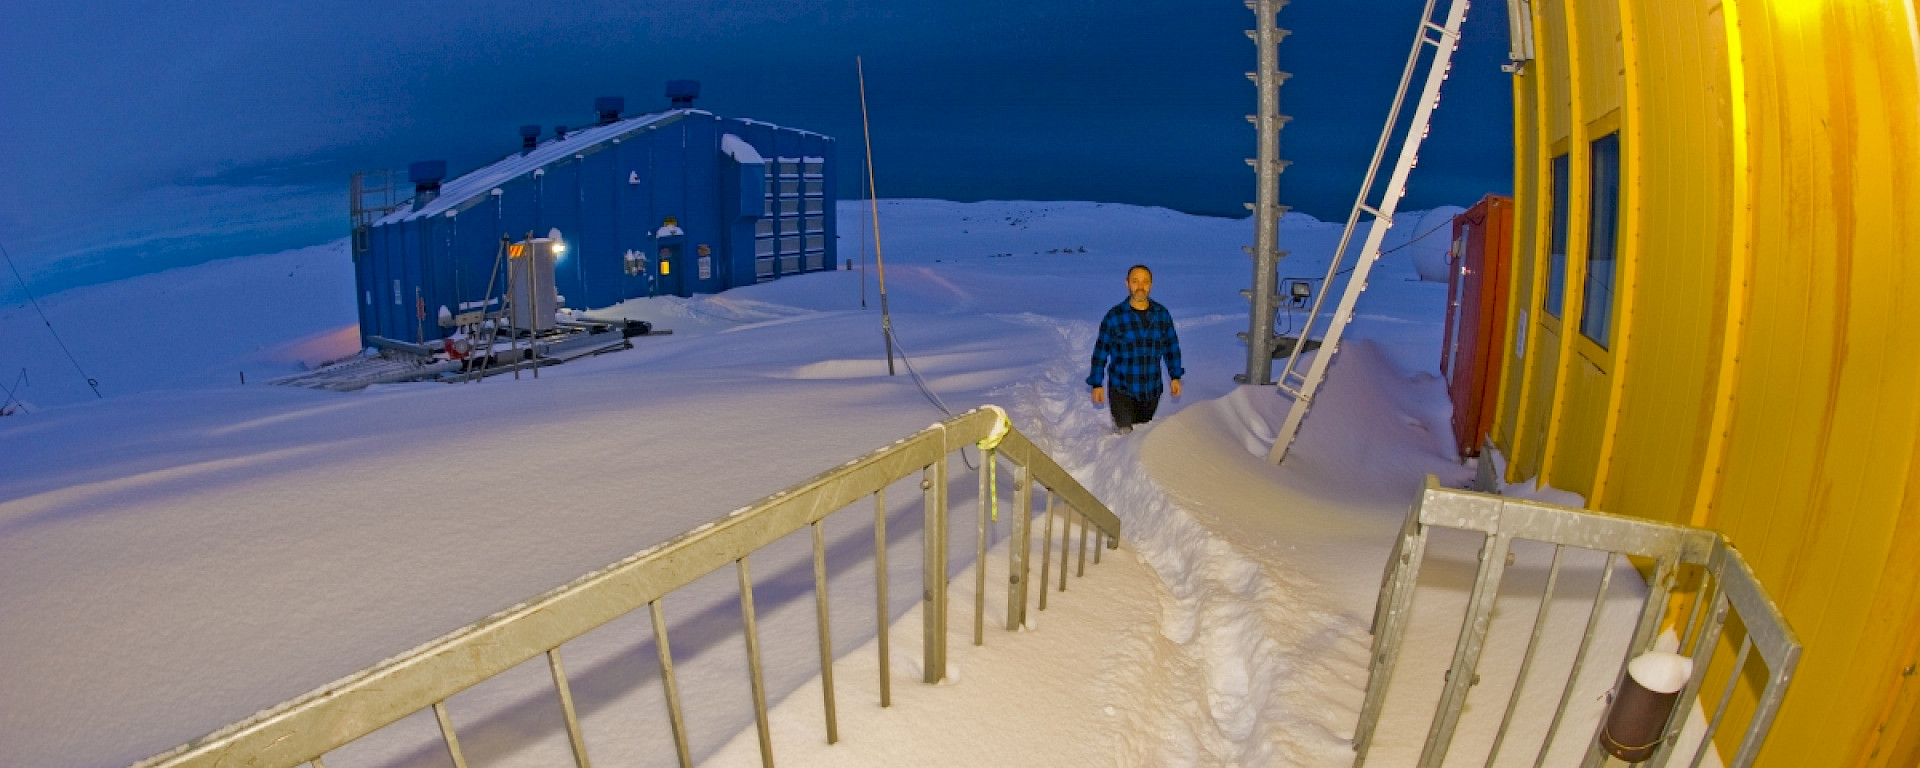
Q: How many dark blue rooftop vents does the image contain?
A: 5